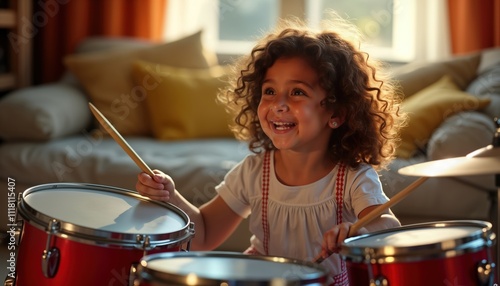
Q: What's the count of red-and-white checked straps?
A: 2